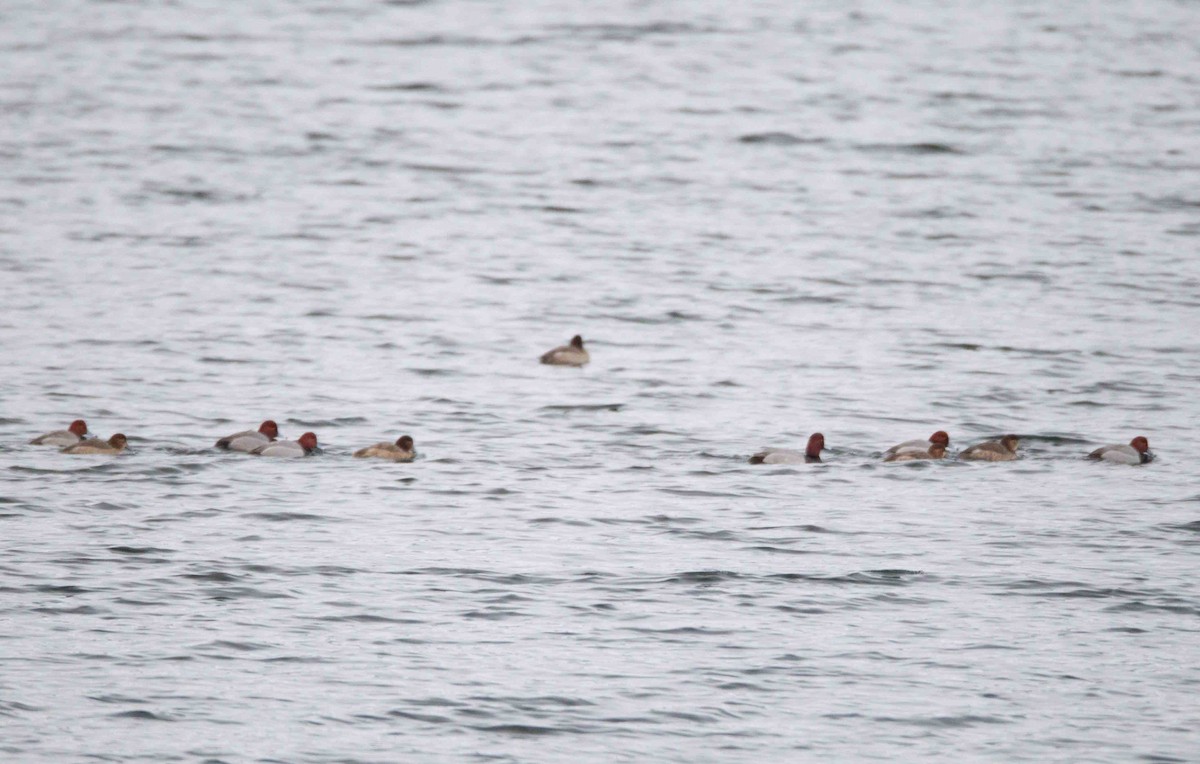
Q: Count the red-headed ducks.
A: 6